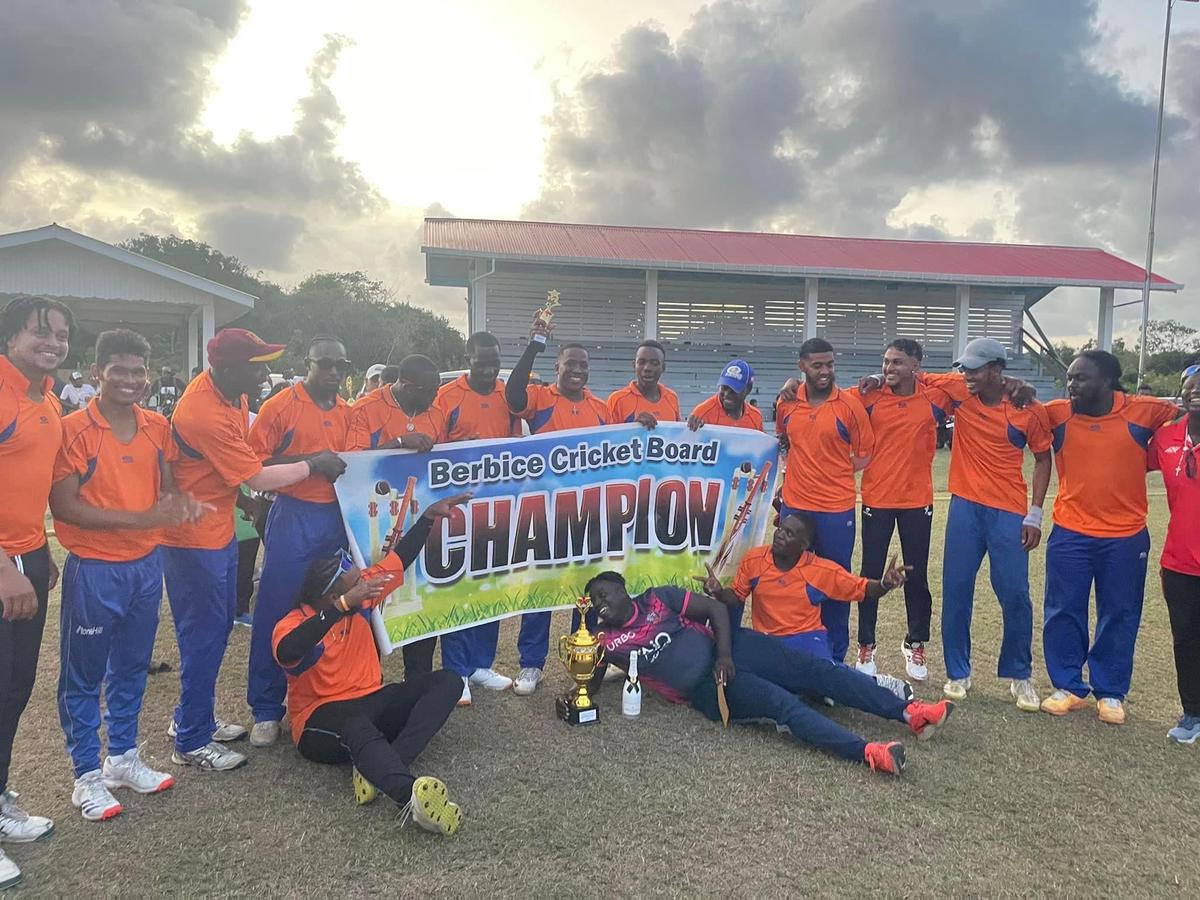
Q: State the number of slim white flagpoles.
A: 1